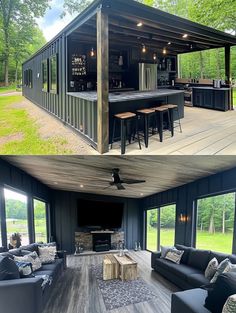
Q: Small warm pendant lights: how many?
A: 4